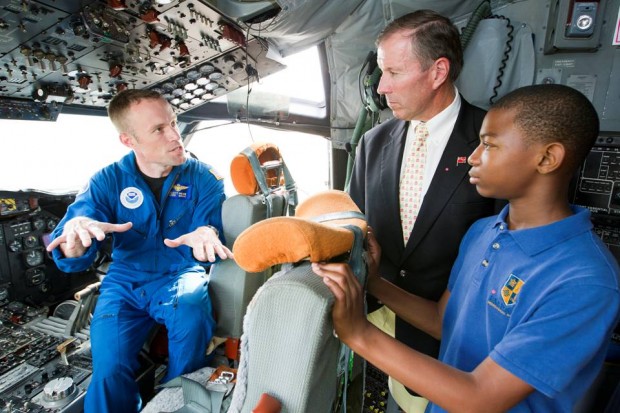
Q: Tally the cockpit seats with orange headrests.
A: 2